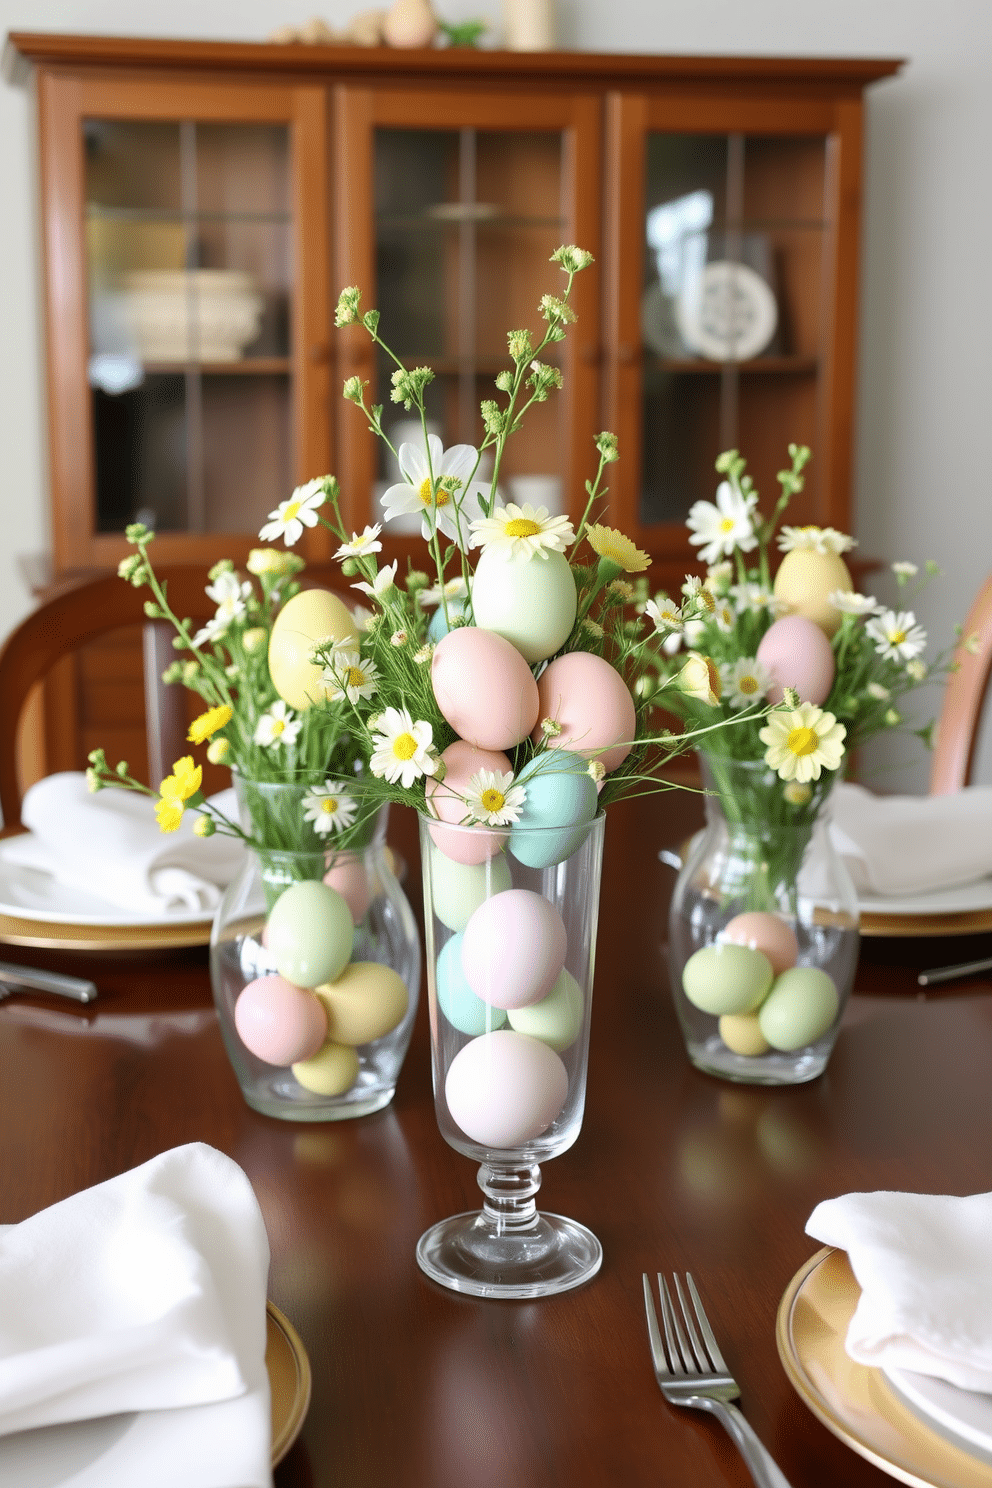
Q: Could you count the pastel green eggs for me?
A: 6